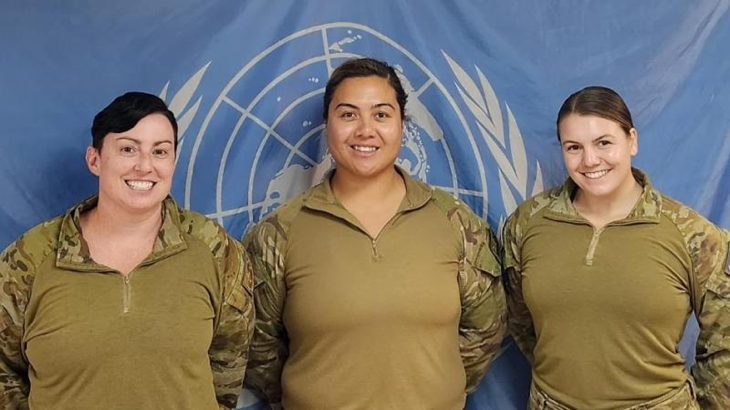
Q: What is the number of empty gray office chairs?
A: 0